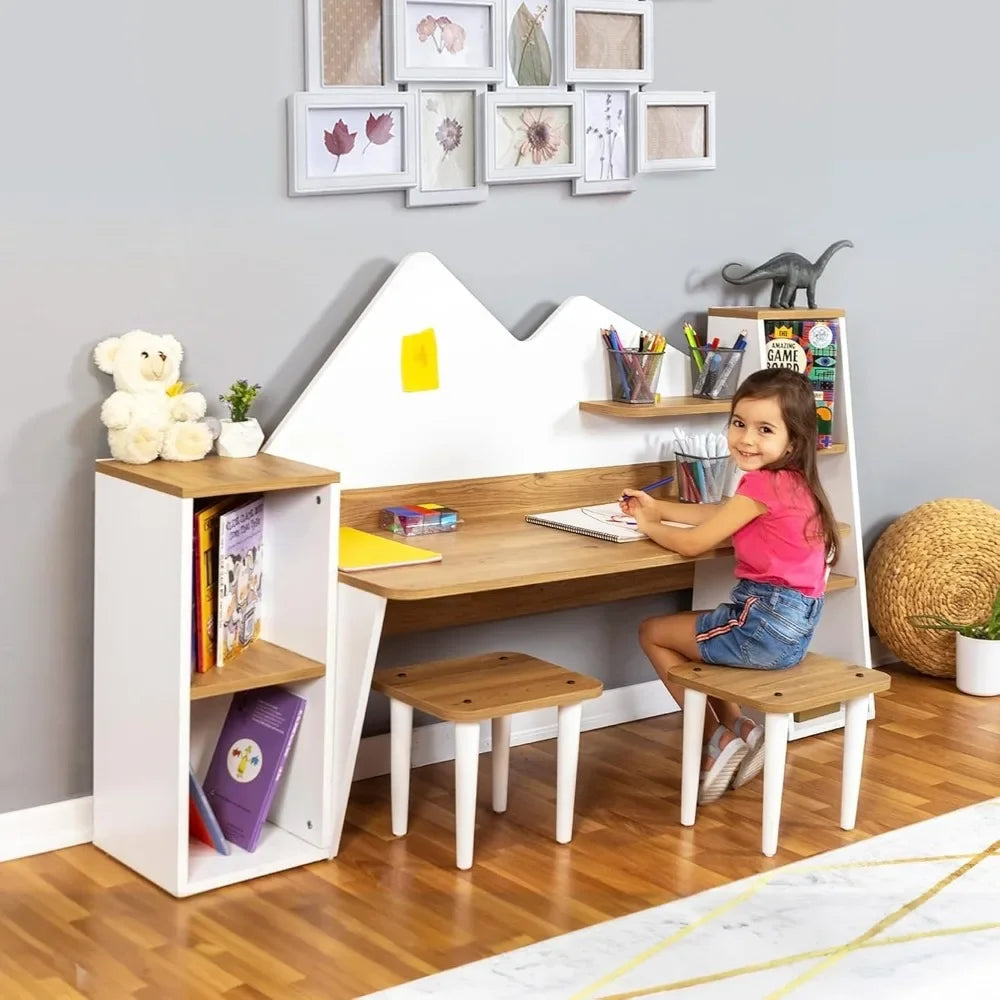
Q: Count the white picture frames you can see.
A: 9